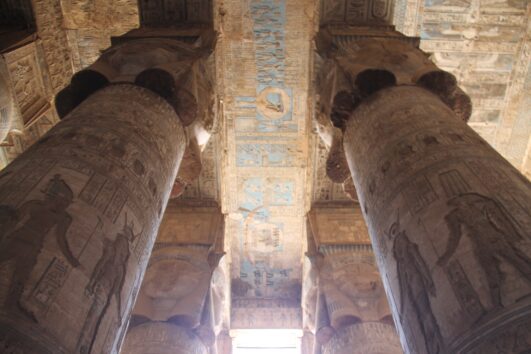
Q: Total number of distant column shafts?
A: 2